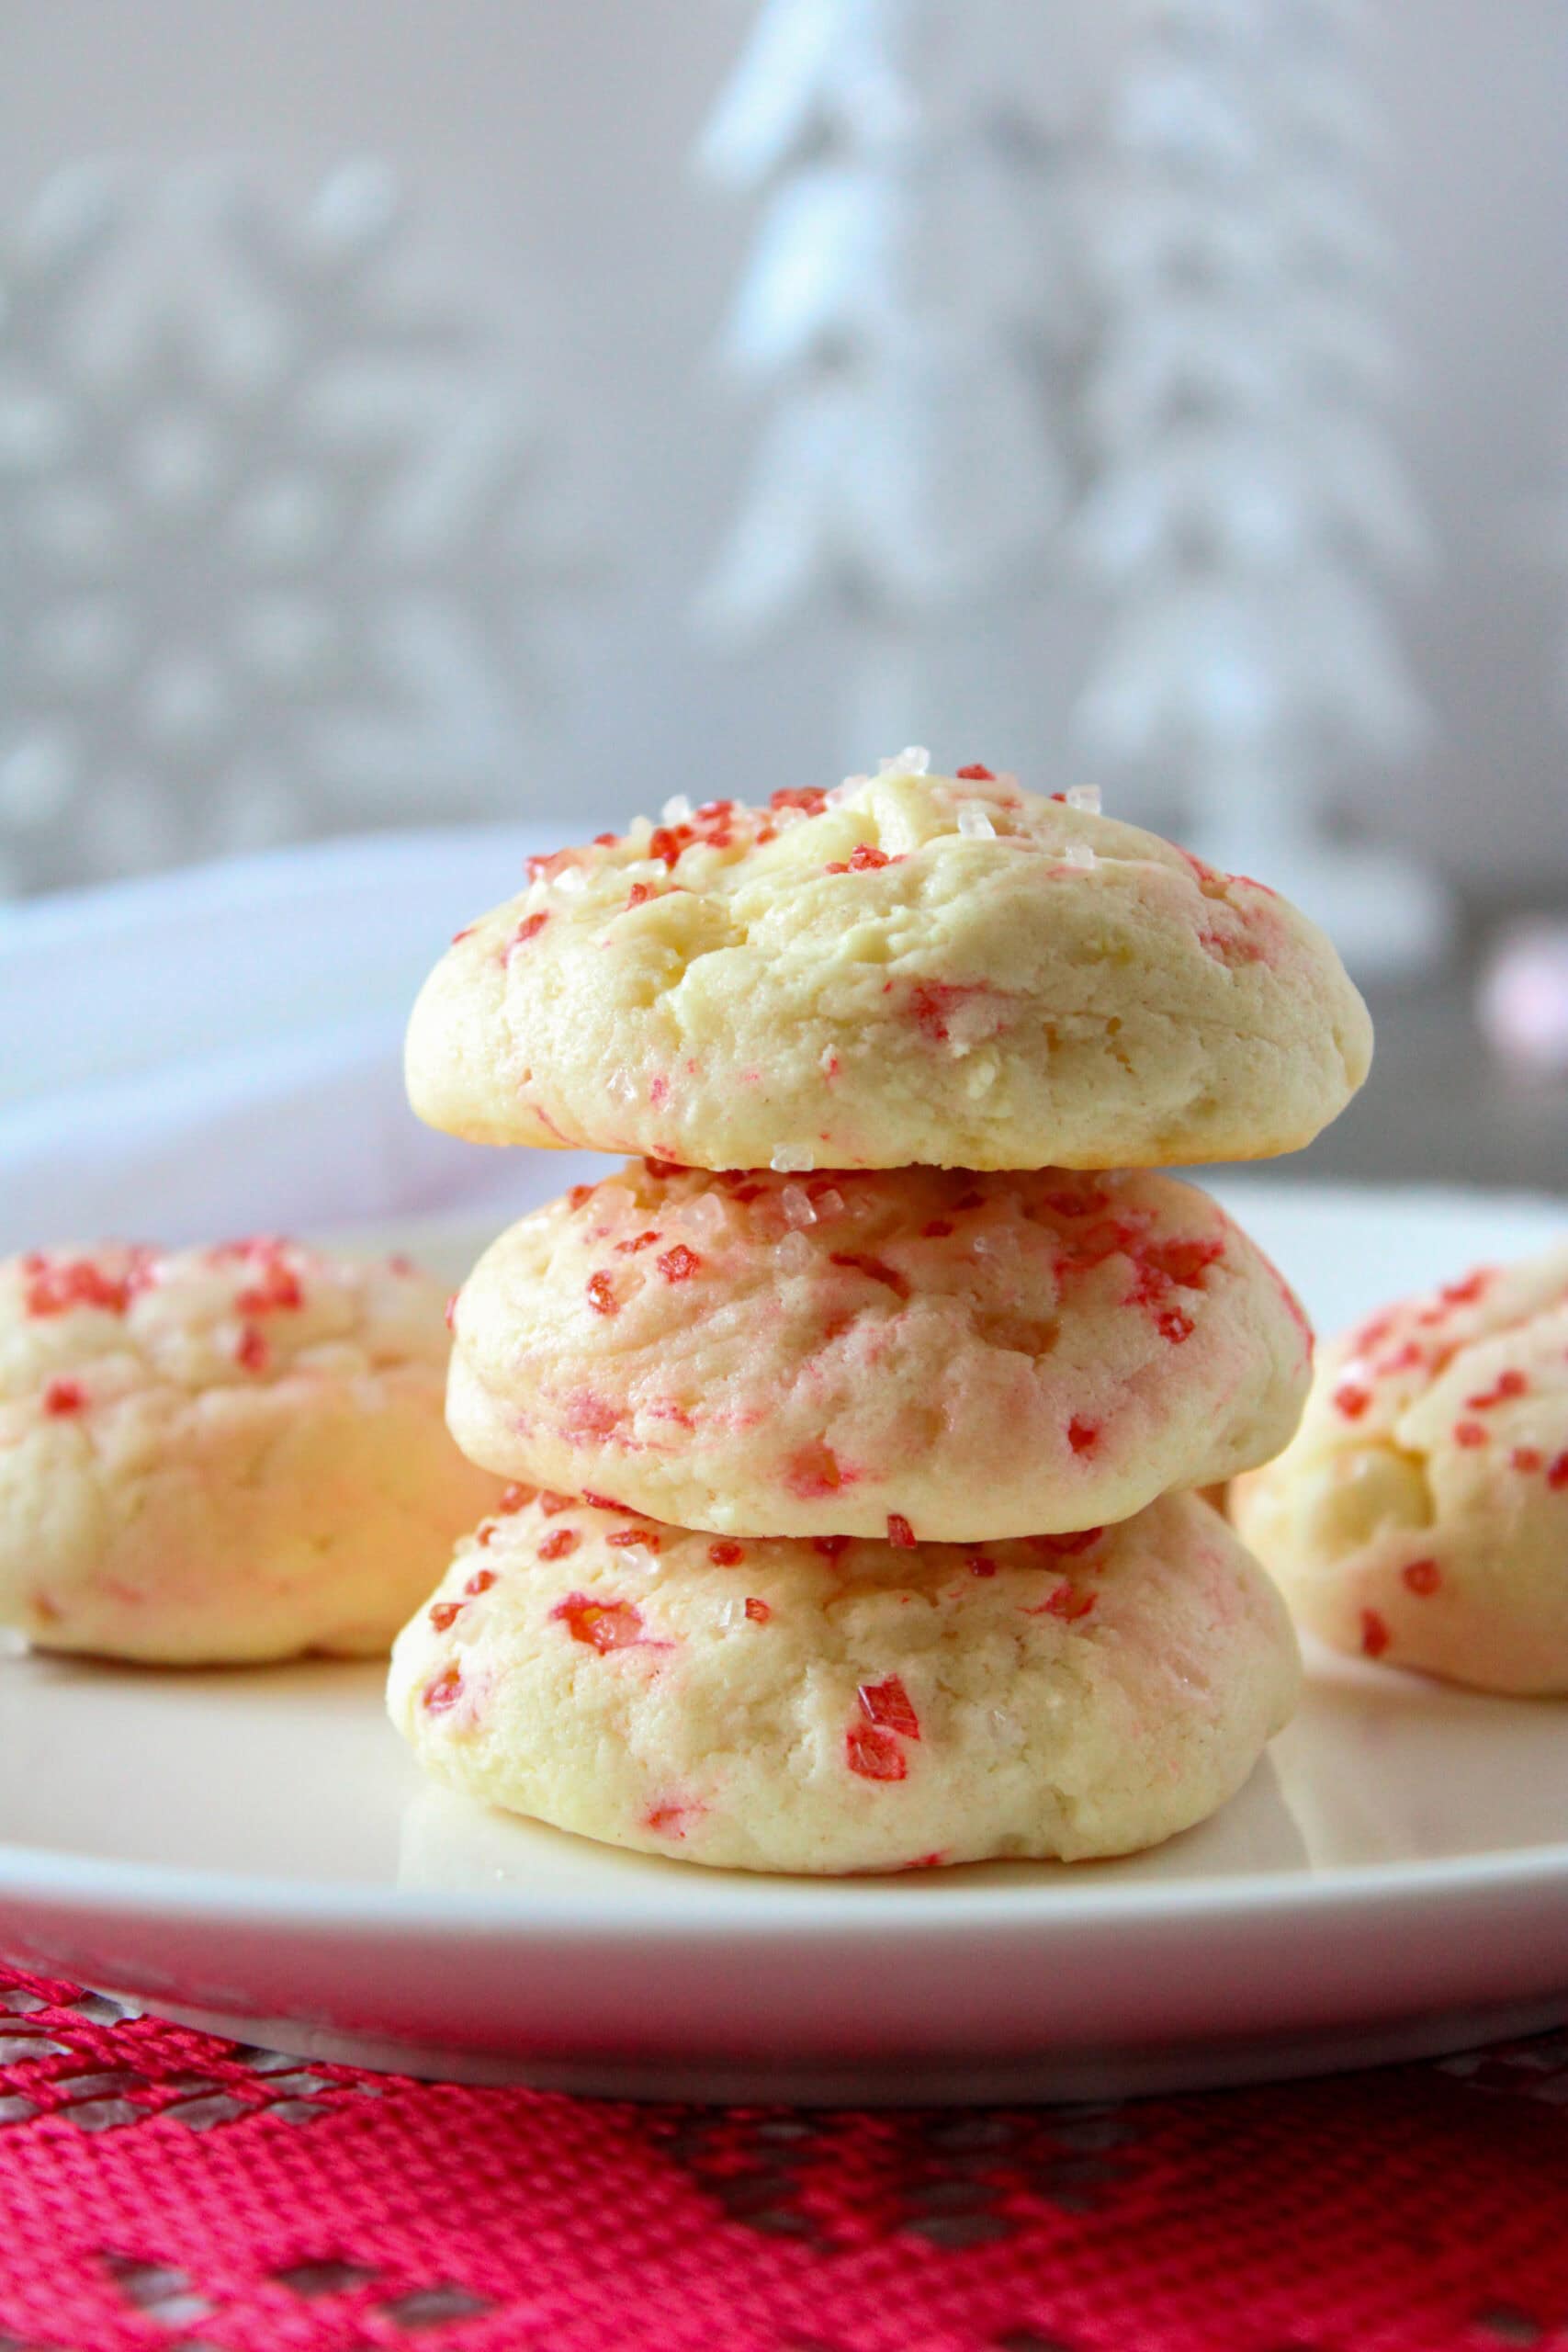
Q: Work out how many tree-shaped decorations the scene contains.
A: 2